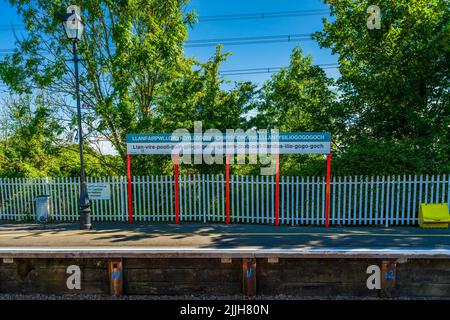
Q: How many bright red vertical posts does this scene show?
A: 5